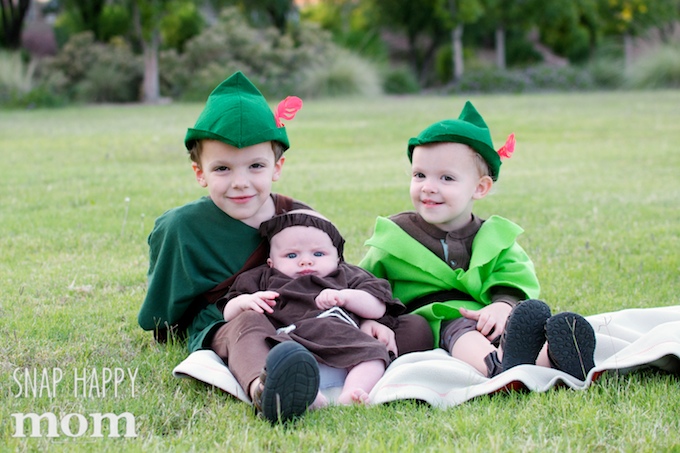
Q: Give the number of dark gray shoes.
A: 3